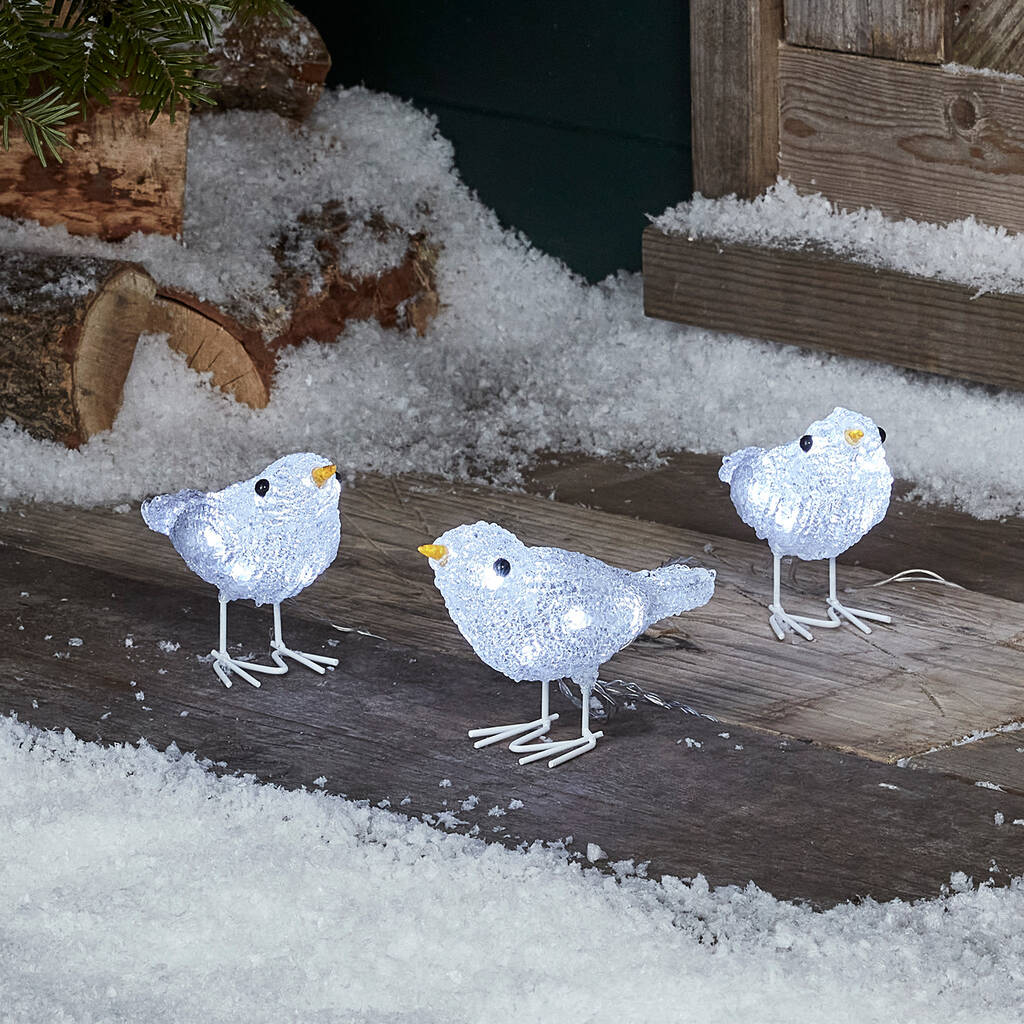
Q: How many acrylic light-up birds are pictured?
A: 3